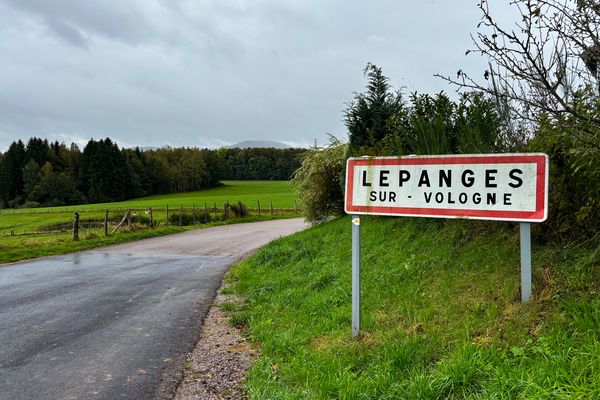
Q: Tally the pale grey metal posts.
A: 2